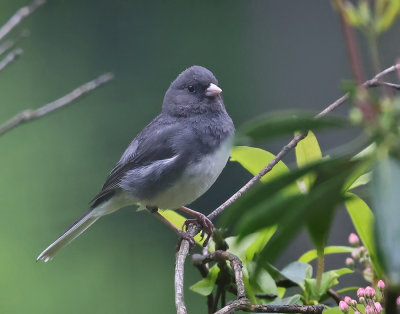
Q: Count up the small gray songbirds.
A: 1